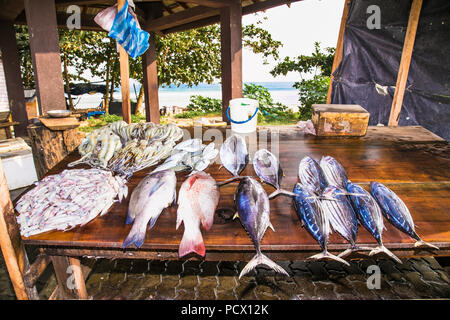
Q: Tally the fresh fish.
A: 11